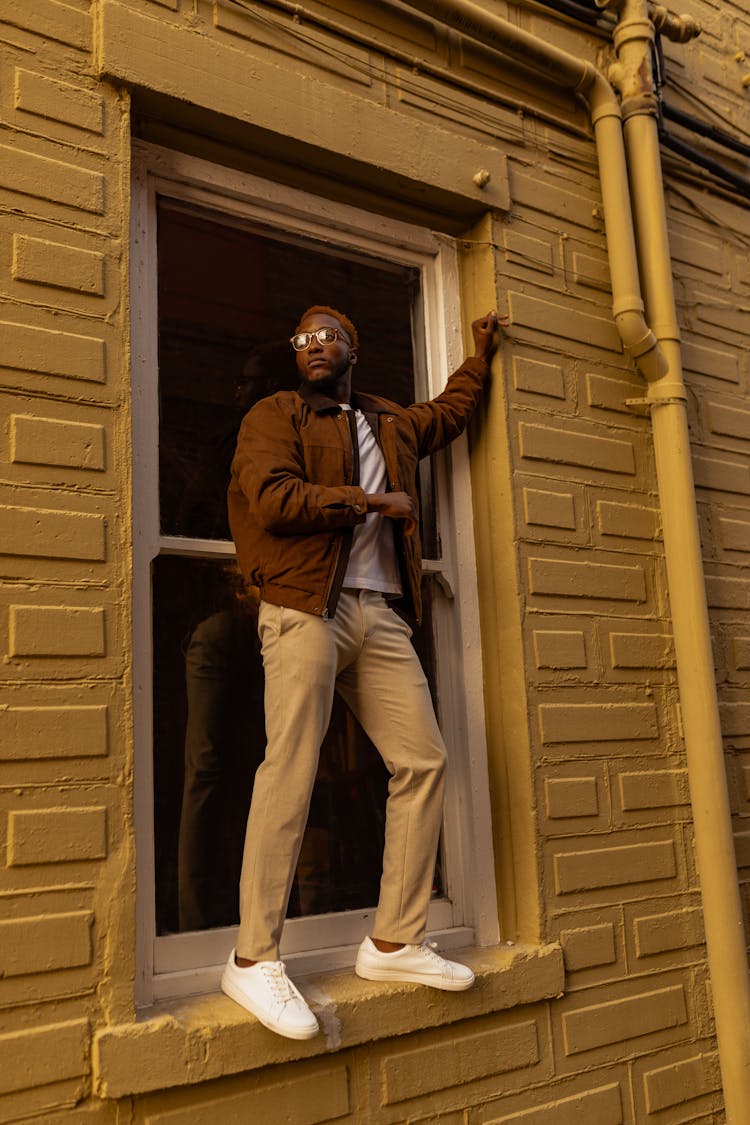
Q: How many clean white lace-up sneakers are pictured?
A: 2